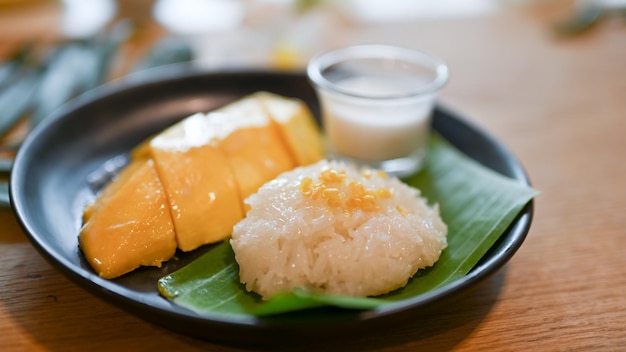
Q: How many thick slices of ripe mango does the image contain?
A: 4